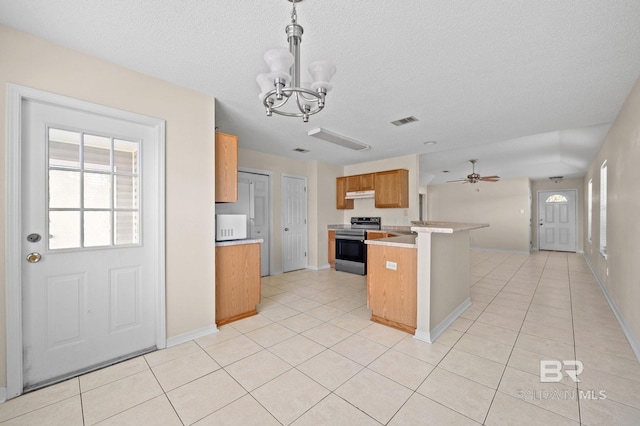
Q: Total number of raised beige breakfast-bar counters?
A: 1